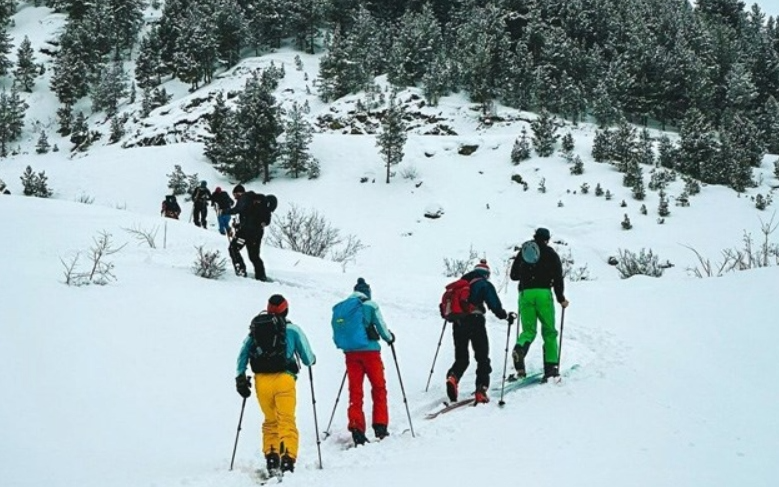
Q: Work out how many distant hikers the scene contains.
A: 4